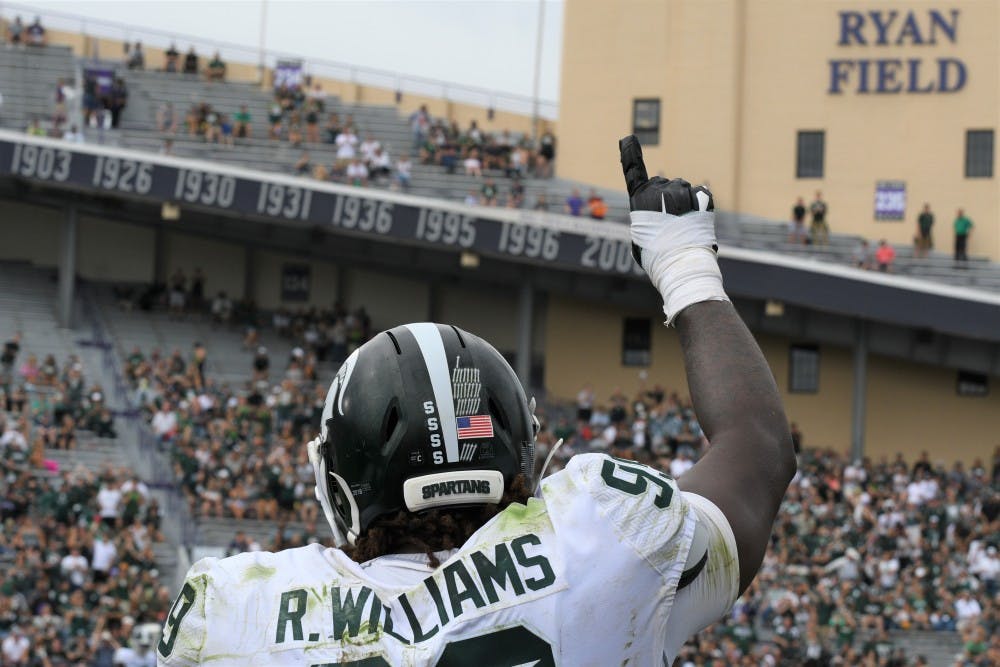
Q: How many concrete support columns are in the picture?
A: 3